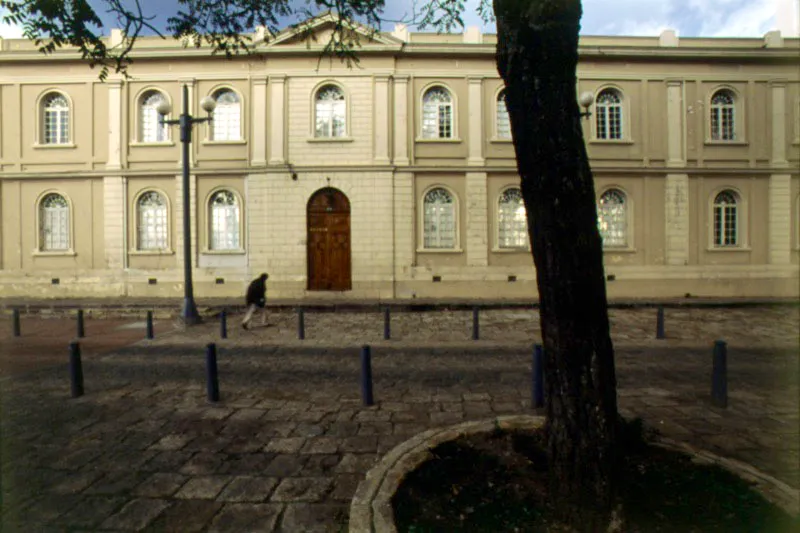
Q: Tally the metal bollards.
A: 13